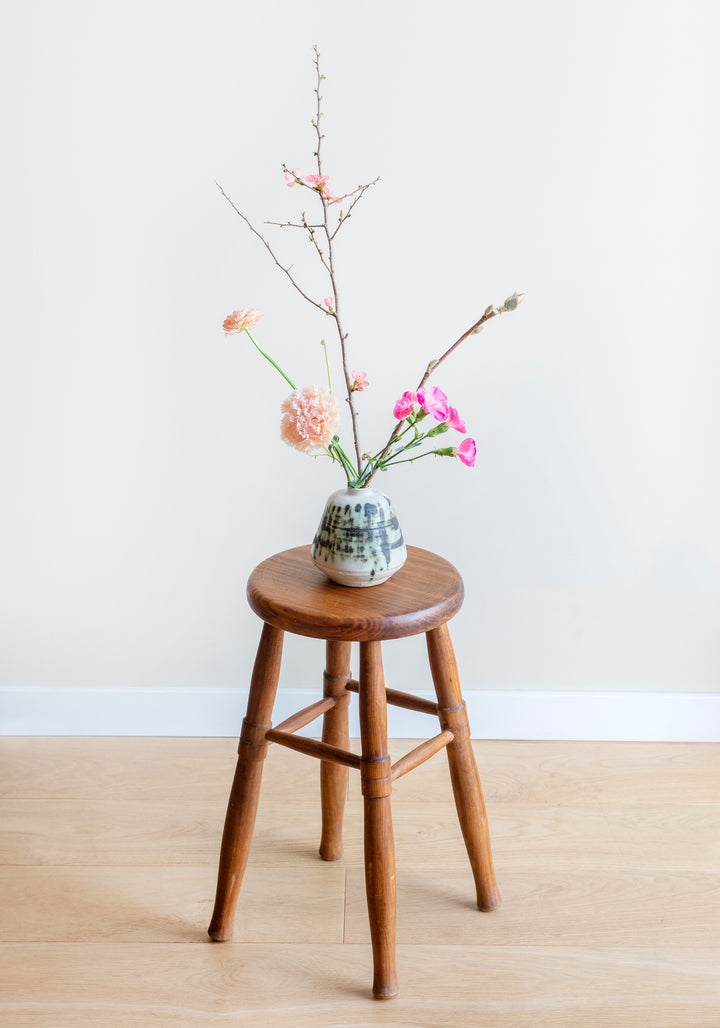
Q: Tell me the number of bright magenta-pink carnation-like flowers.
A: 4